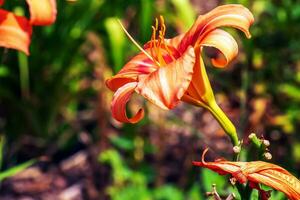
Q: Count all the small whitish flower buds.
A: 4